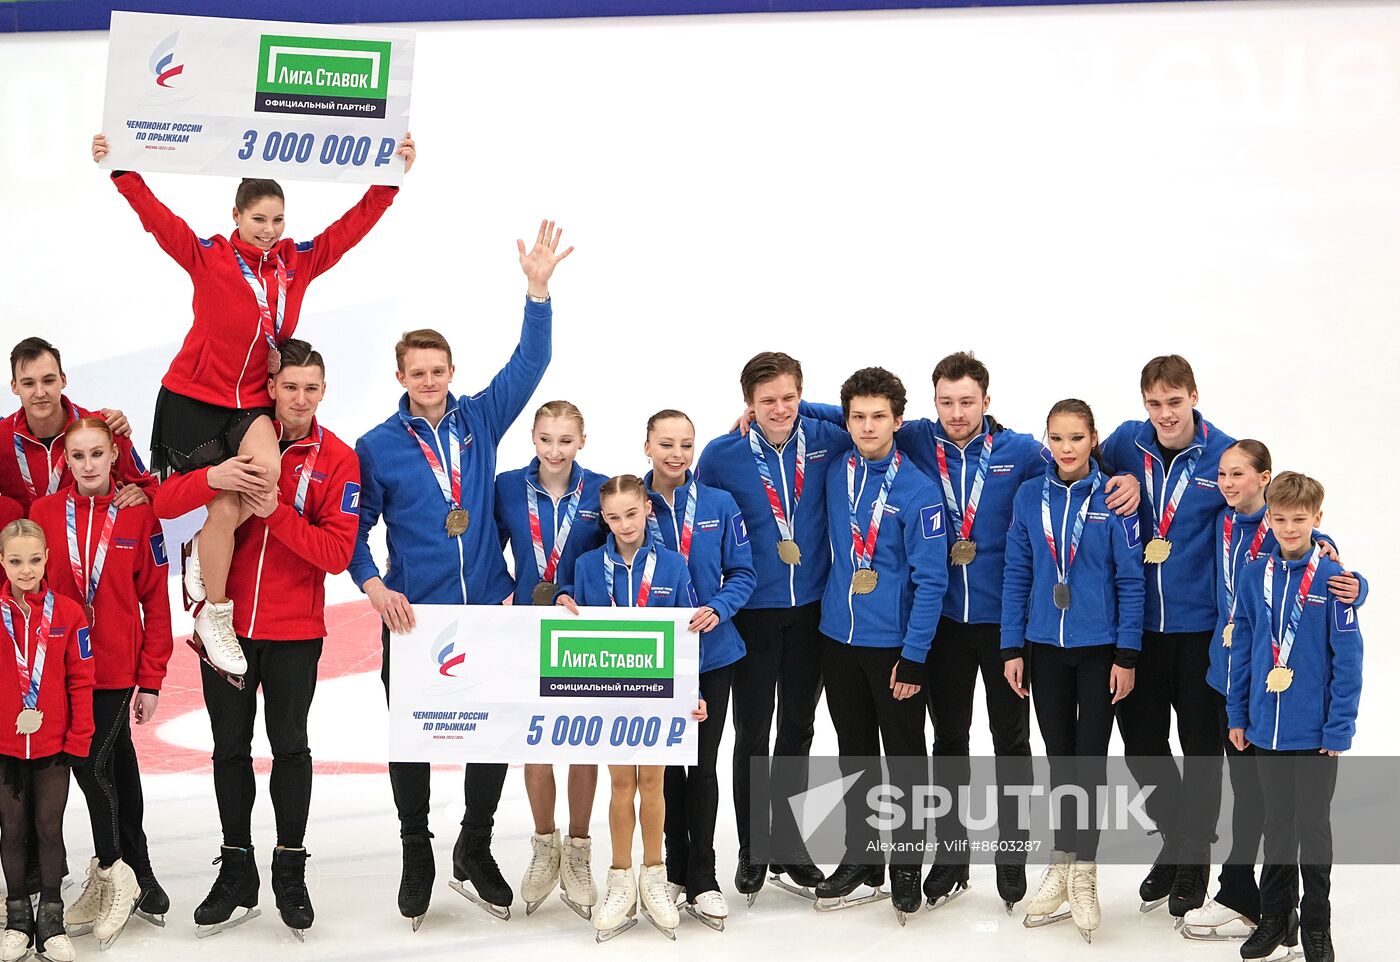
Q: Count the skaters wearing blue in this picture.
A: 11